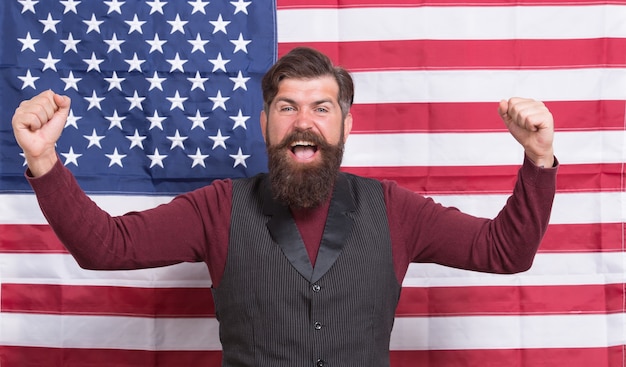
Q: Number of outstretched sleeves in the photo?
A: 2